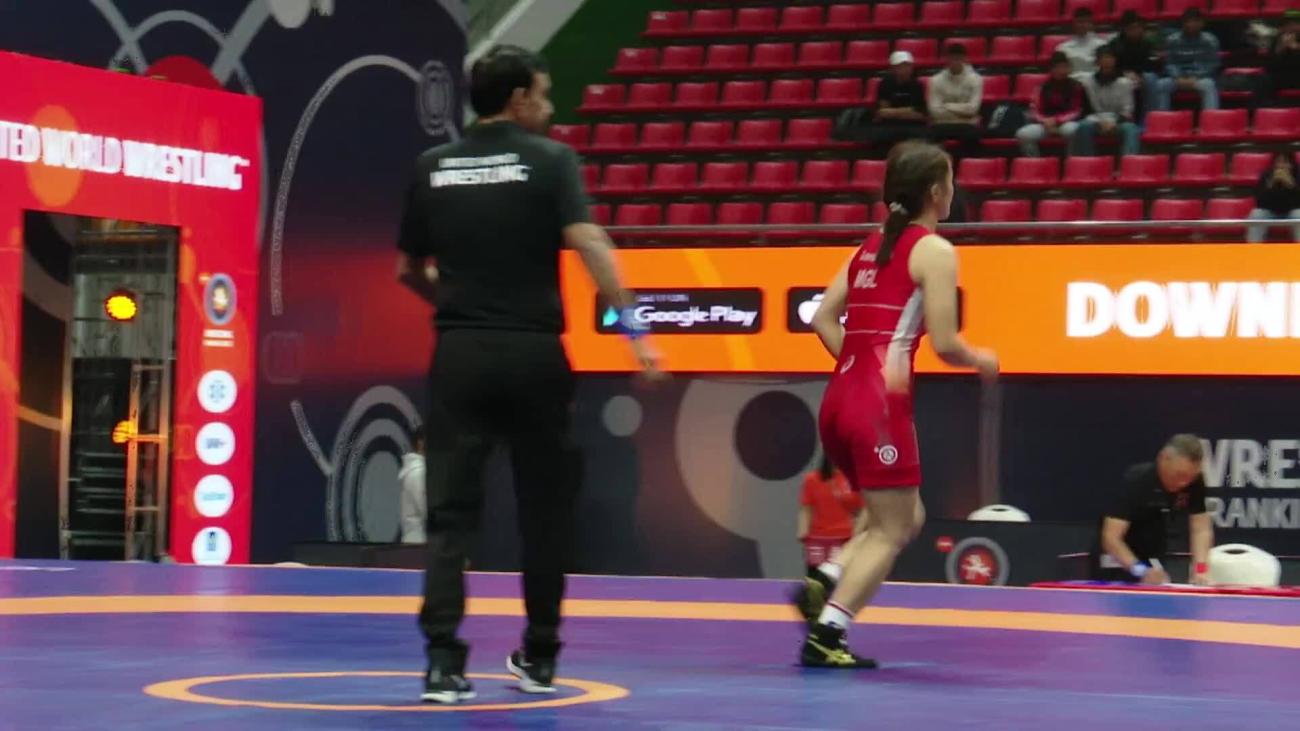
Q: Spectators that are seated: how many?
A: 9